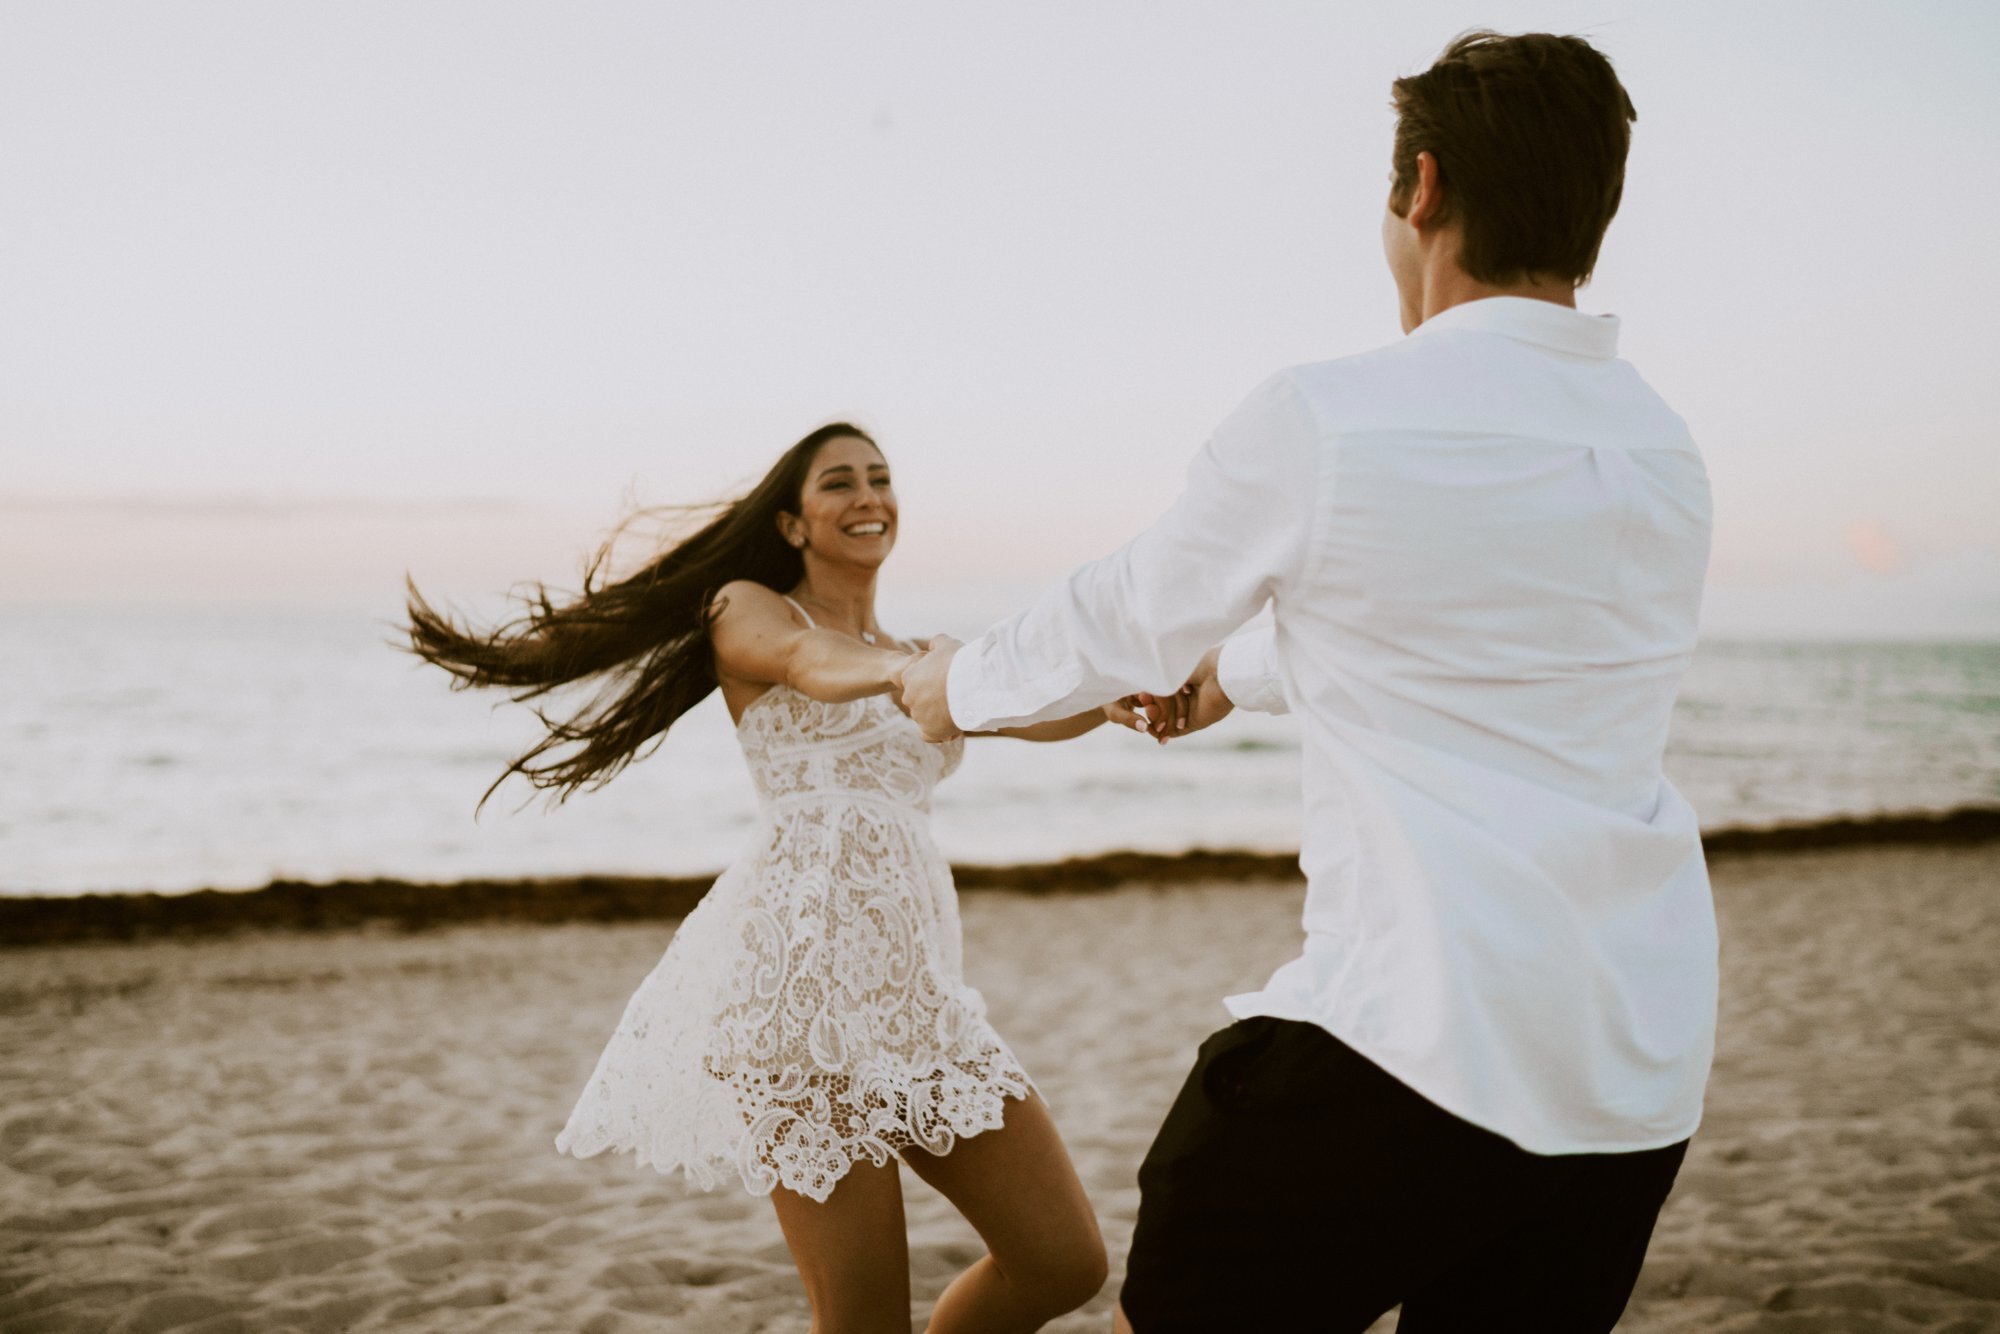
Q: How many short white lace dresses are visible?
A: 1